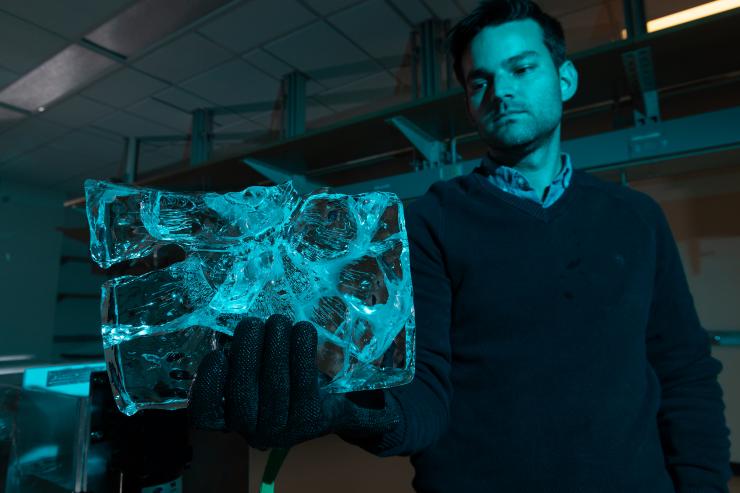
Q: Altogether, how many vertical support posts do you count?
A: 5